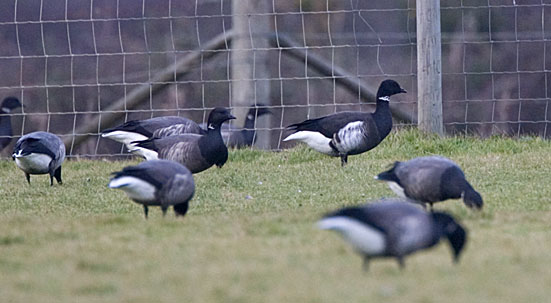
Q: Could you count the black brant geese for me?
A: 9